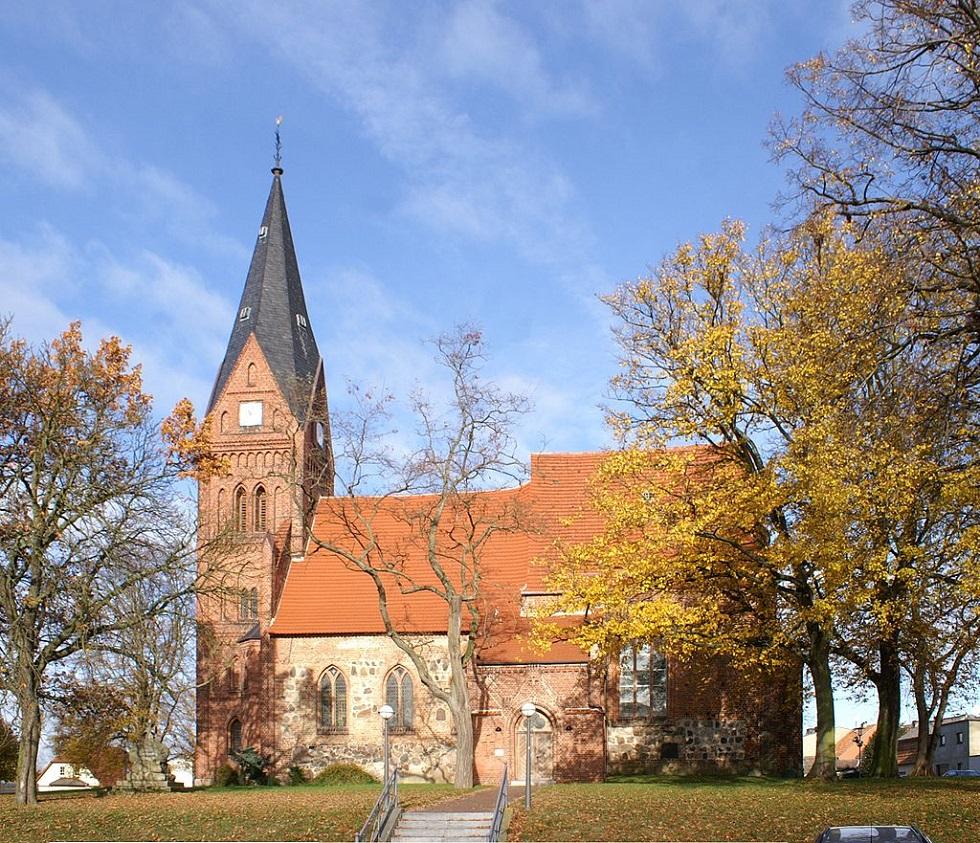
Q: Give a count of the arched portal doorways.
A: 1